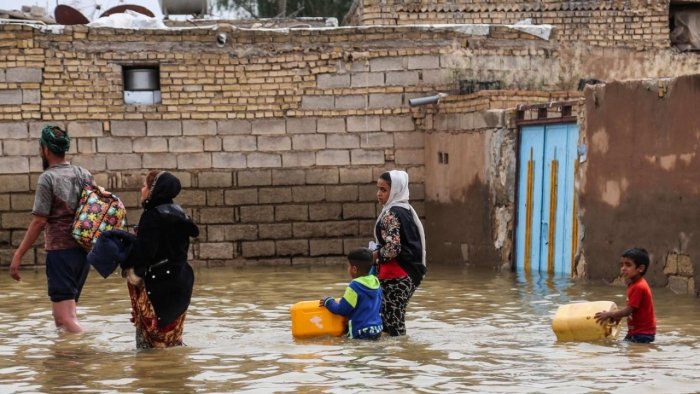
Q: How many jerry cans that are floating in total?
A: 2